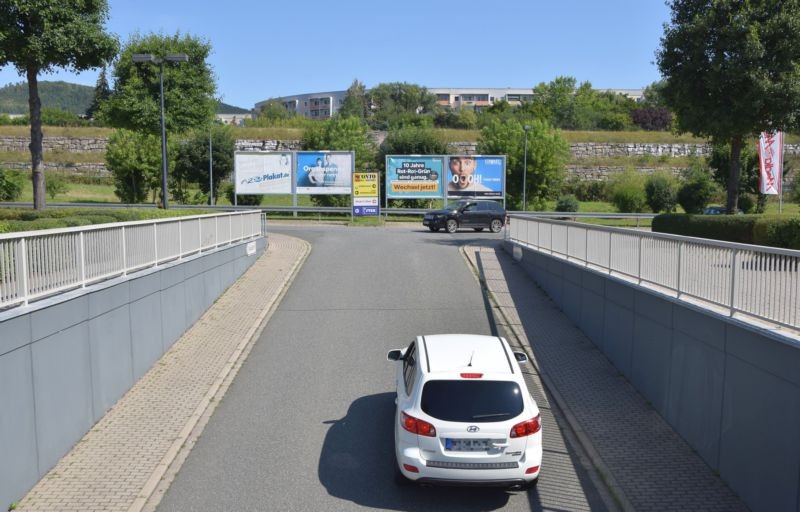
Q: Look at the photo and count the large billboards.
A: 4